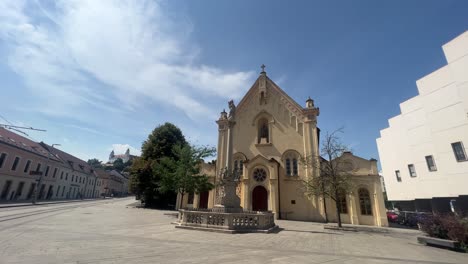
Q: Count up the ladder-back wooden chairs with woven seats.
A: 0